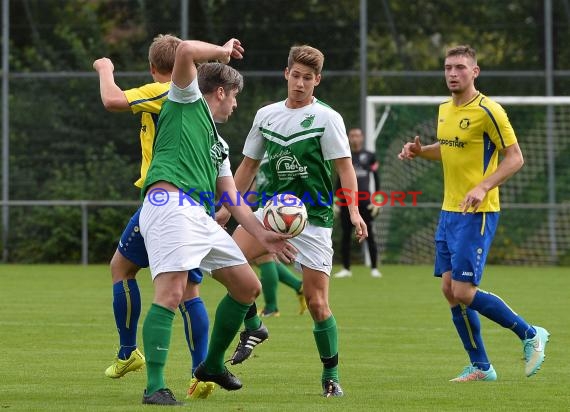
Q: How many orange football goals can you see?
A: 0